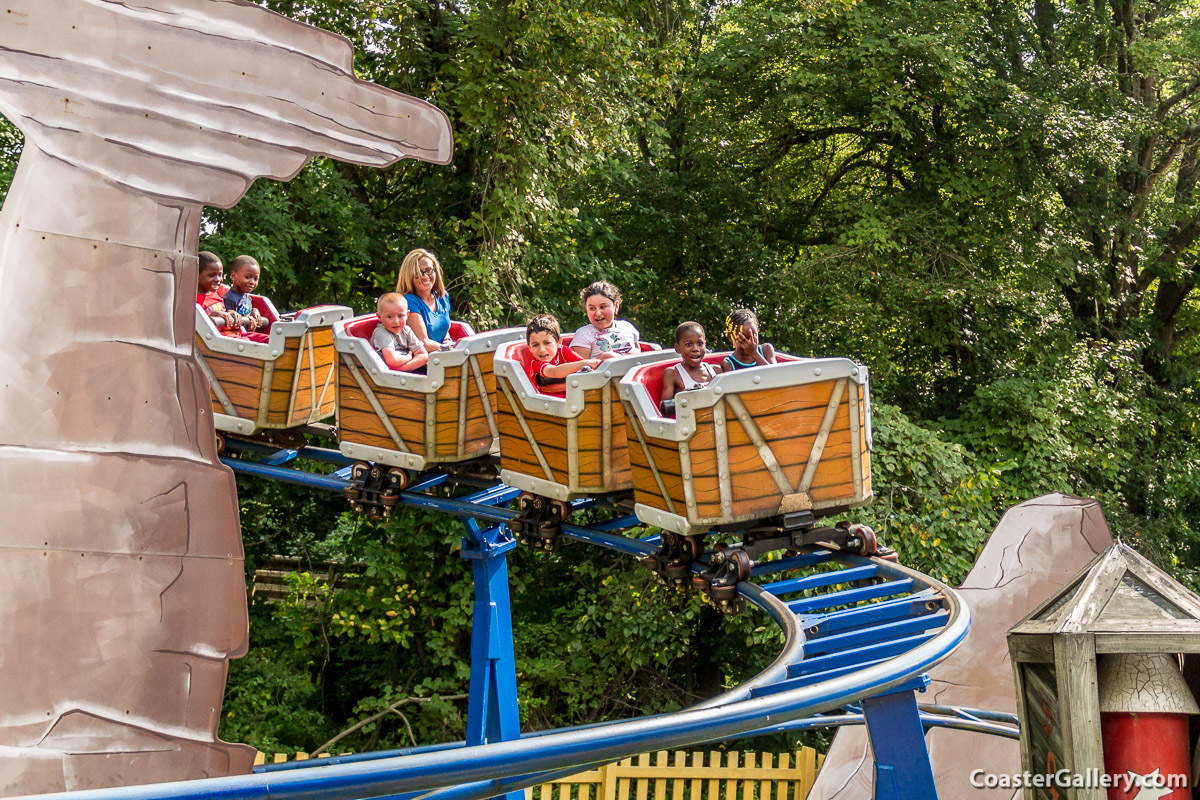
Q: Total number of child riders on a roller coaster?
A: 7